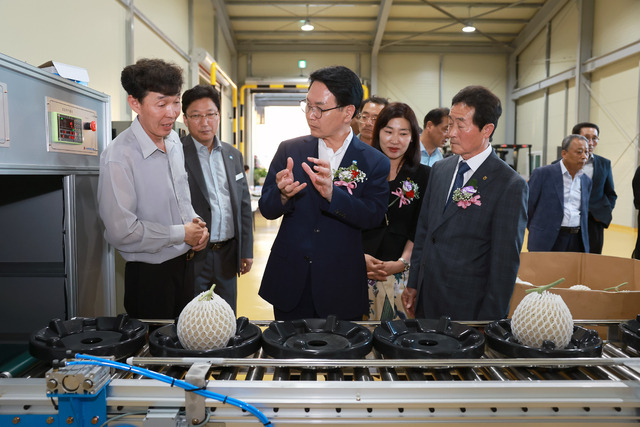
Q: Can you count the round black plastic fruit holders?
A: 6